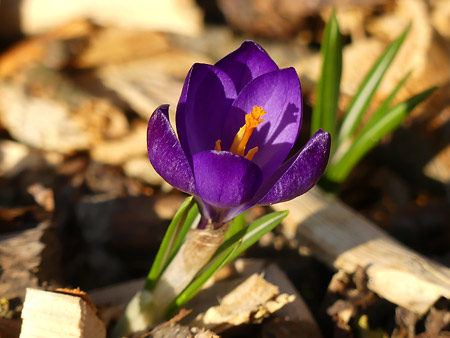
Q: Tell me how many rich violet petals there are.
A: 6